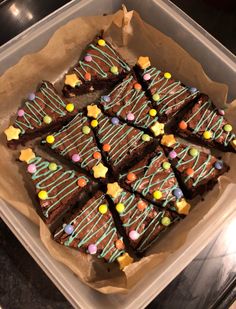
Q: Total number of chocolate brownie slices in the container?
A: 12